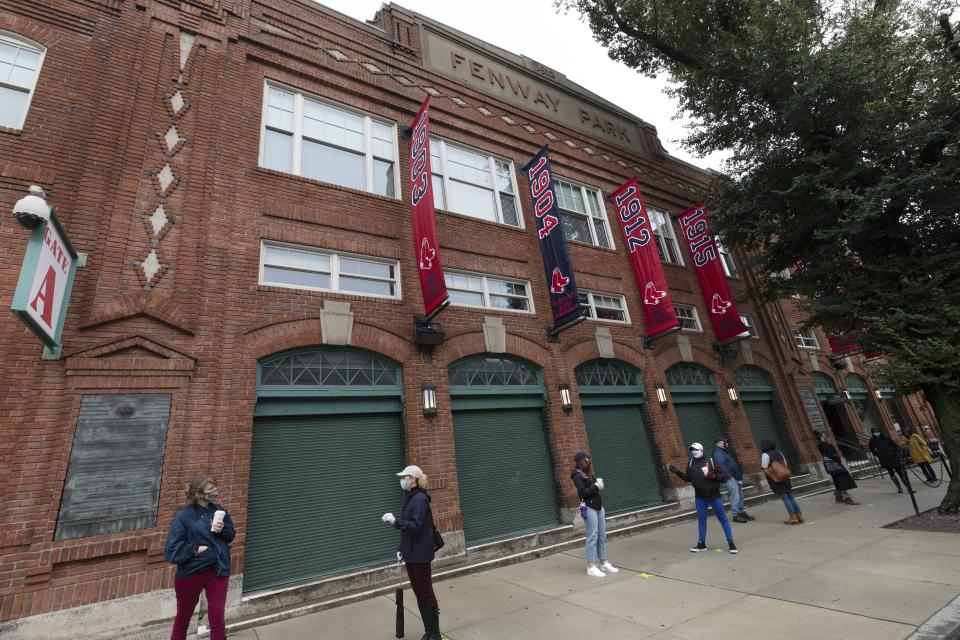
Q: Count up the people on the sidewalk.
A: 9